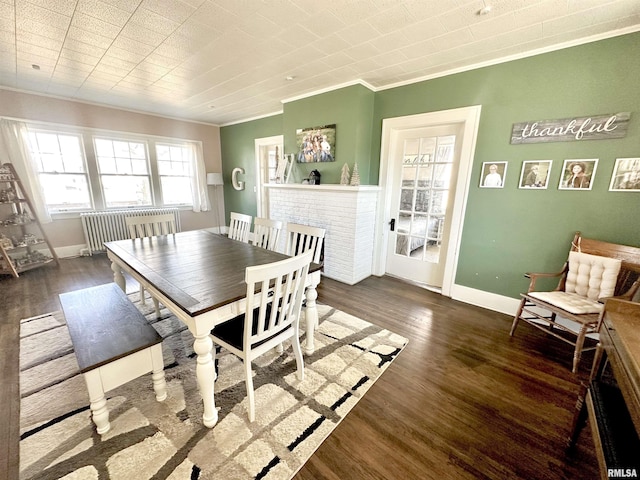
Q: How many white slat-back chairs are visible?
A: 5